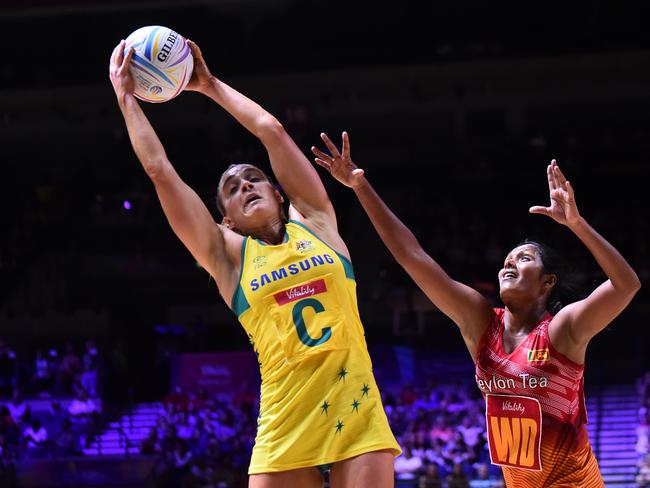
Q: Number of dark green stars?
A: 5